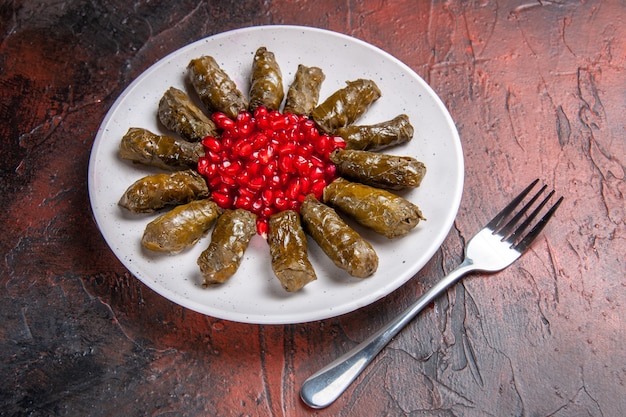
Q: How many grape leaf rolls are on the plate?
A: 14